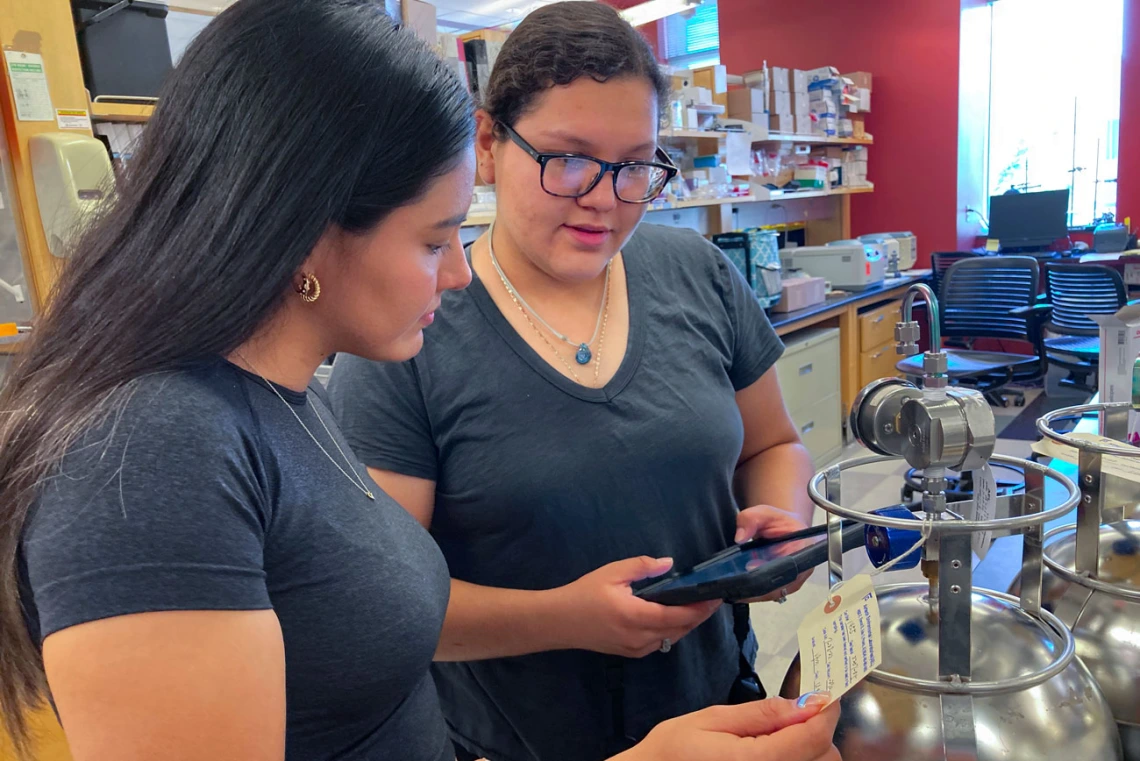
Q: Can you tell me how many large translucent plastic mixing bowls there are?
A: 0